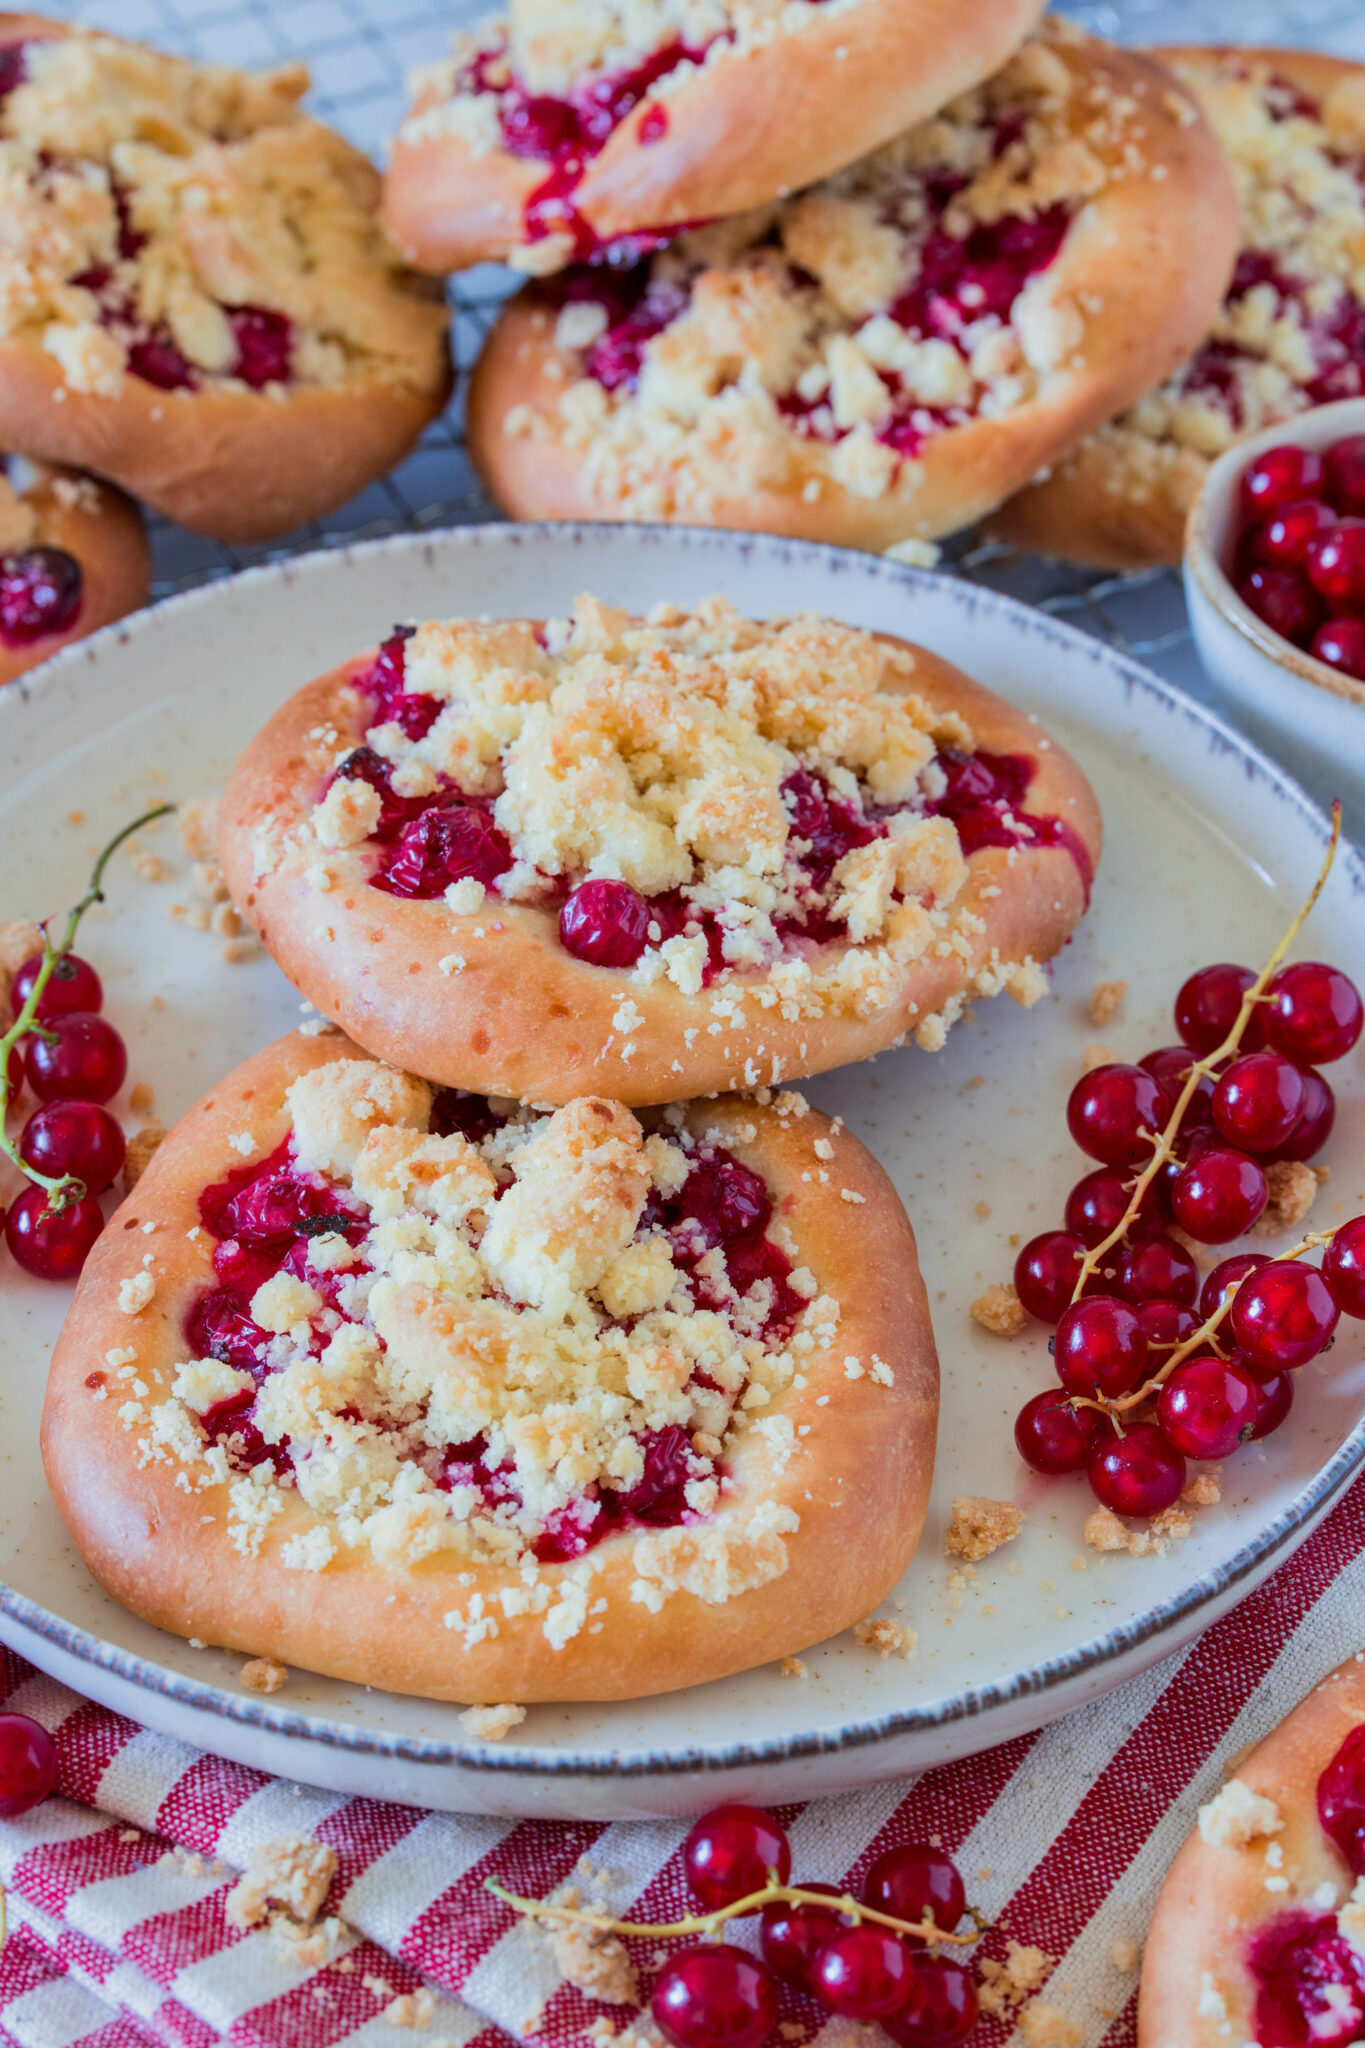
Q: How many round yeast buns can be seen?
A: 8